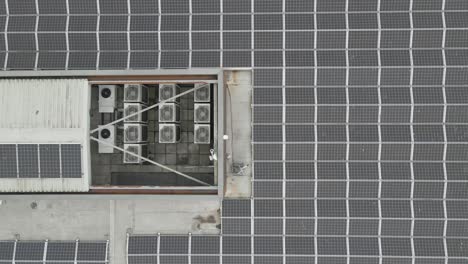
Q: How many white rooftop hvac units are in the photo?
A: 12